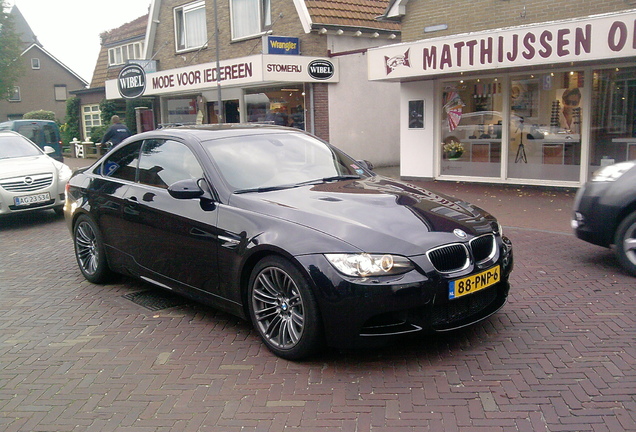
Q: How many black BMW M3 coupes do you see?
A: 1